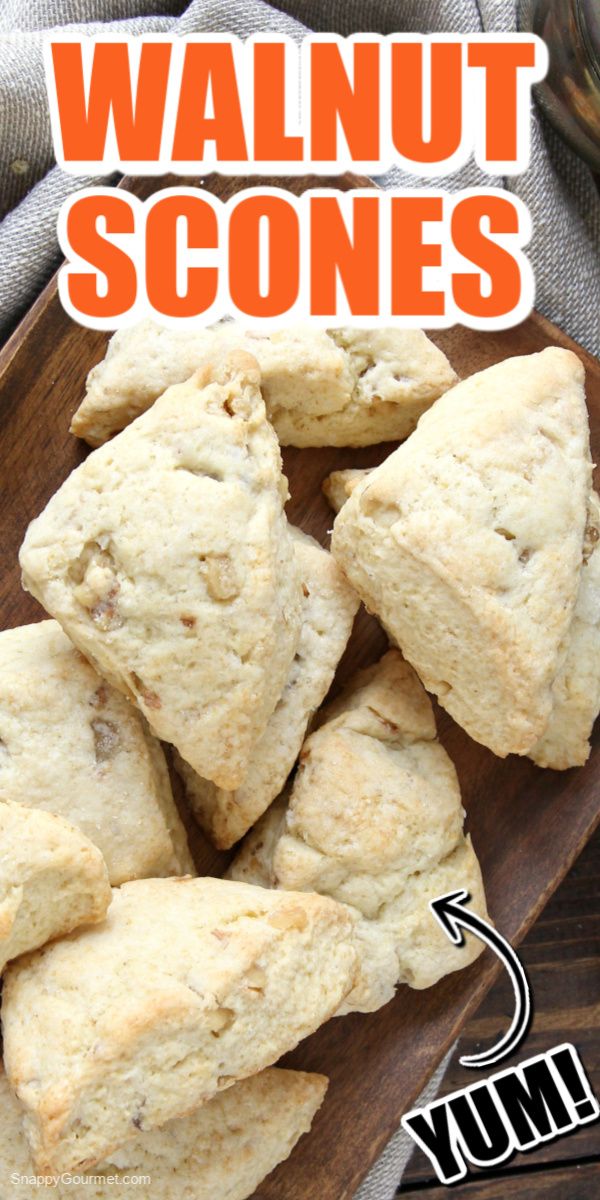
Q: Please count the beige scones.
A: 10